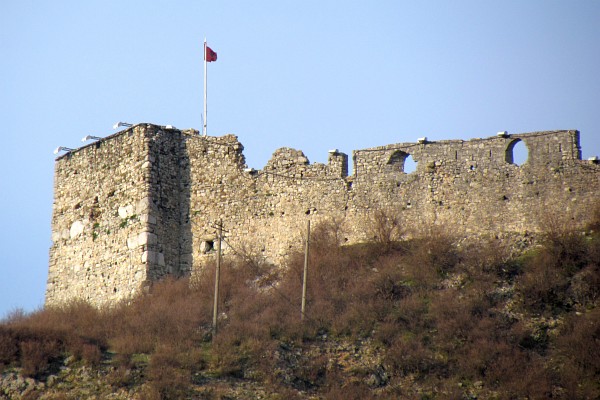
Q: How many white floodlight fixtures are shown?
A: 9